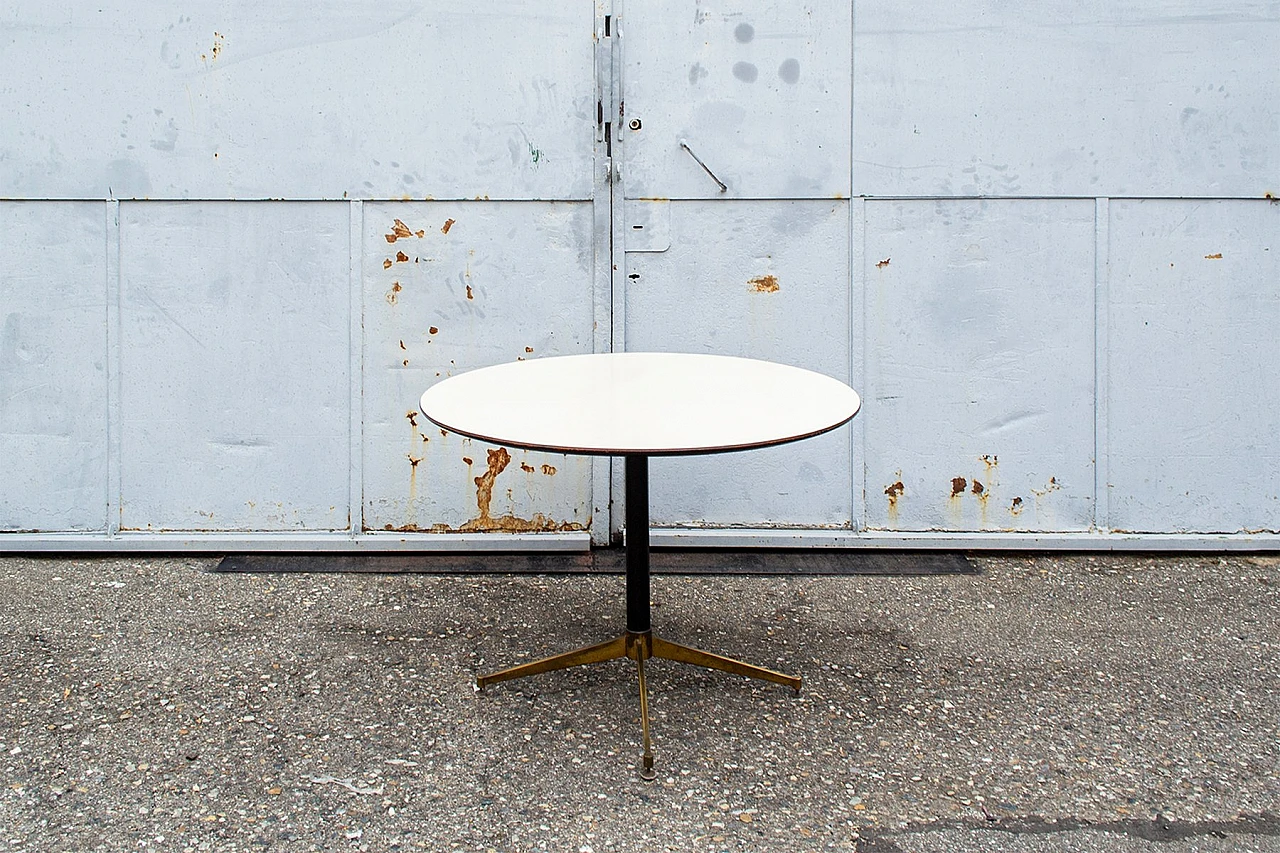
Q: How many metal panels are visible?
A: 9